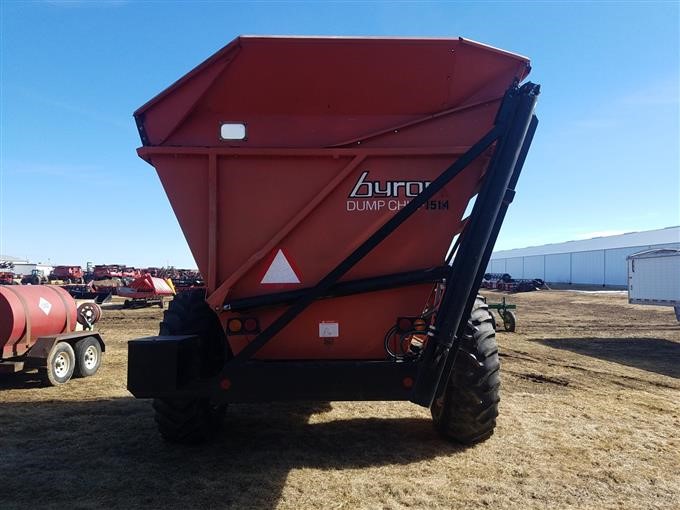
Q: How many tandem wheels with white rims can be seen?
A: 2